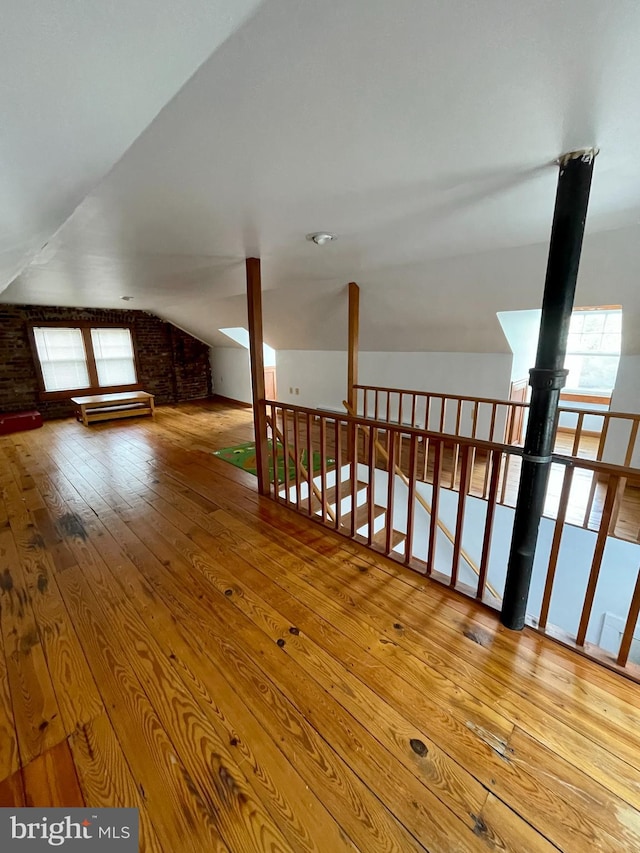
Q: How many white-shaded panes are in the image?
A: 2